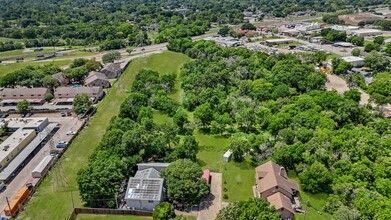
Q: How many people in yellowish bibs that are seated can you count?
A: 0